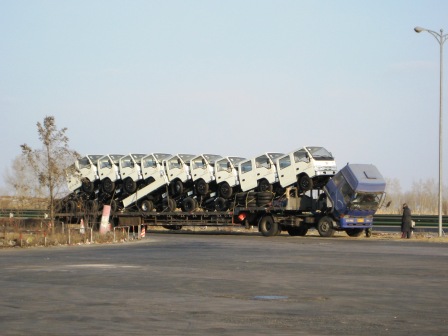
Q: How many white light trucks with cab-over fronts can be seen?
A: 9